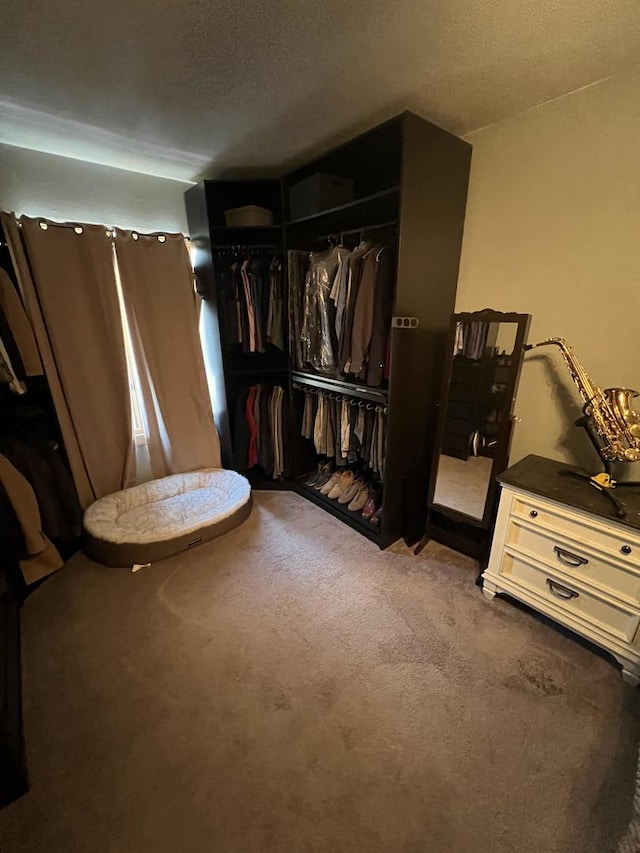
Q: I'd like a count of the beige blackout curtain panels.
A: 2